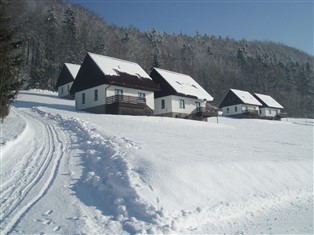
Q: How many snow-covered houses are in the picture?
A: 5